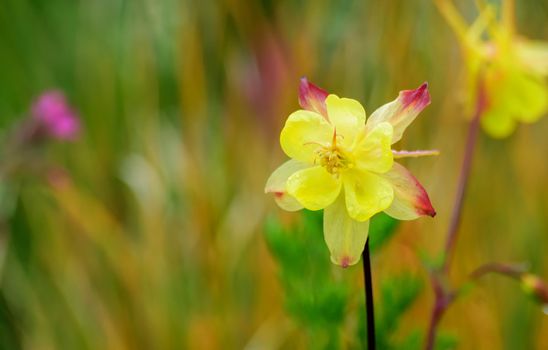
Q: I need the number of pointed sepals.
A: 5